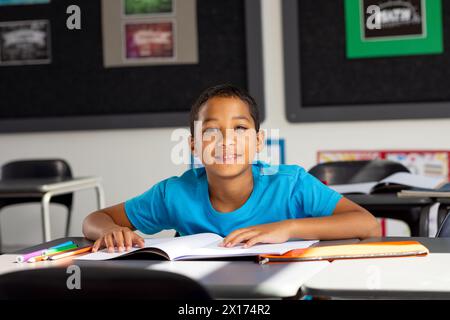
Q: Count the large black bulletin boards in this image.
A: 2